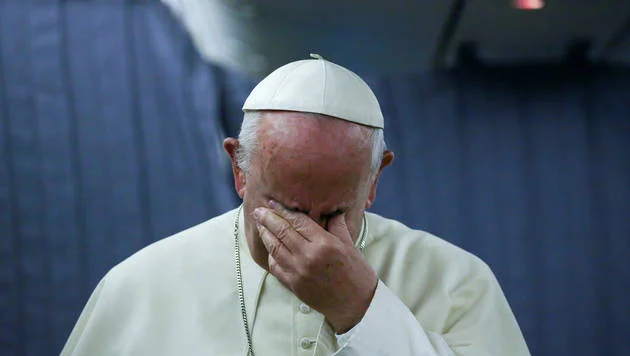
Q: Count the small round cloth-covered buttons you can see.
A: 2